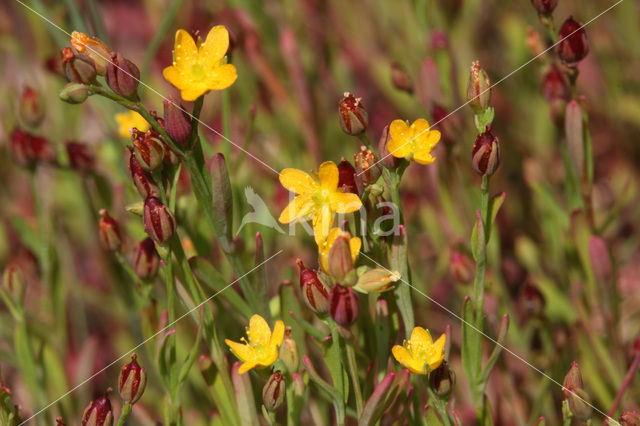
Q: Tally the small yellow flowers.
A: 7